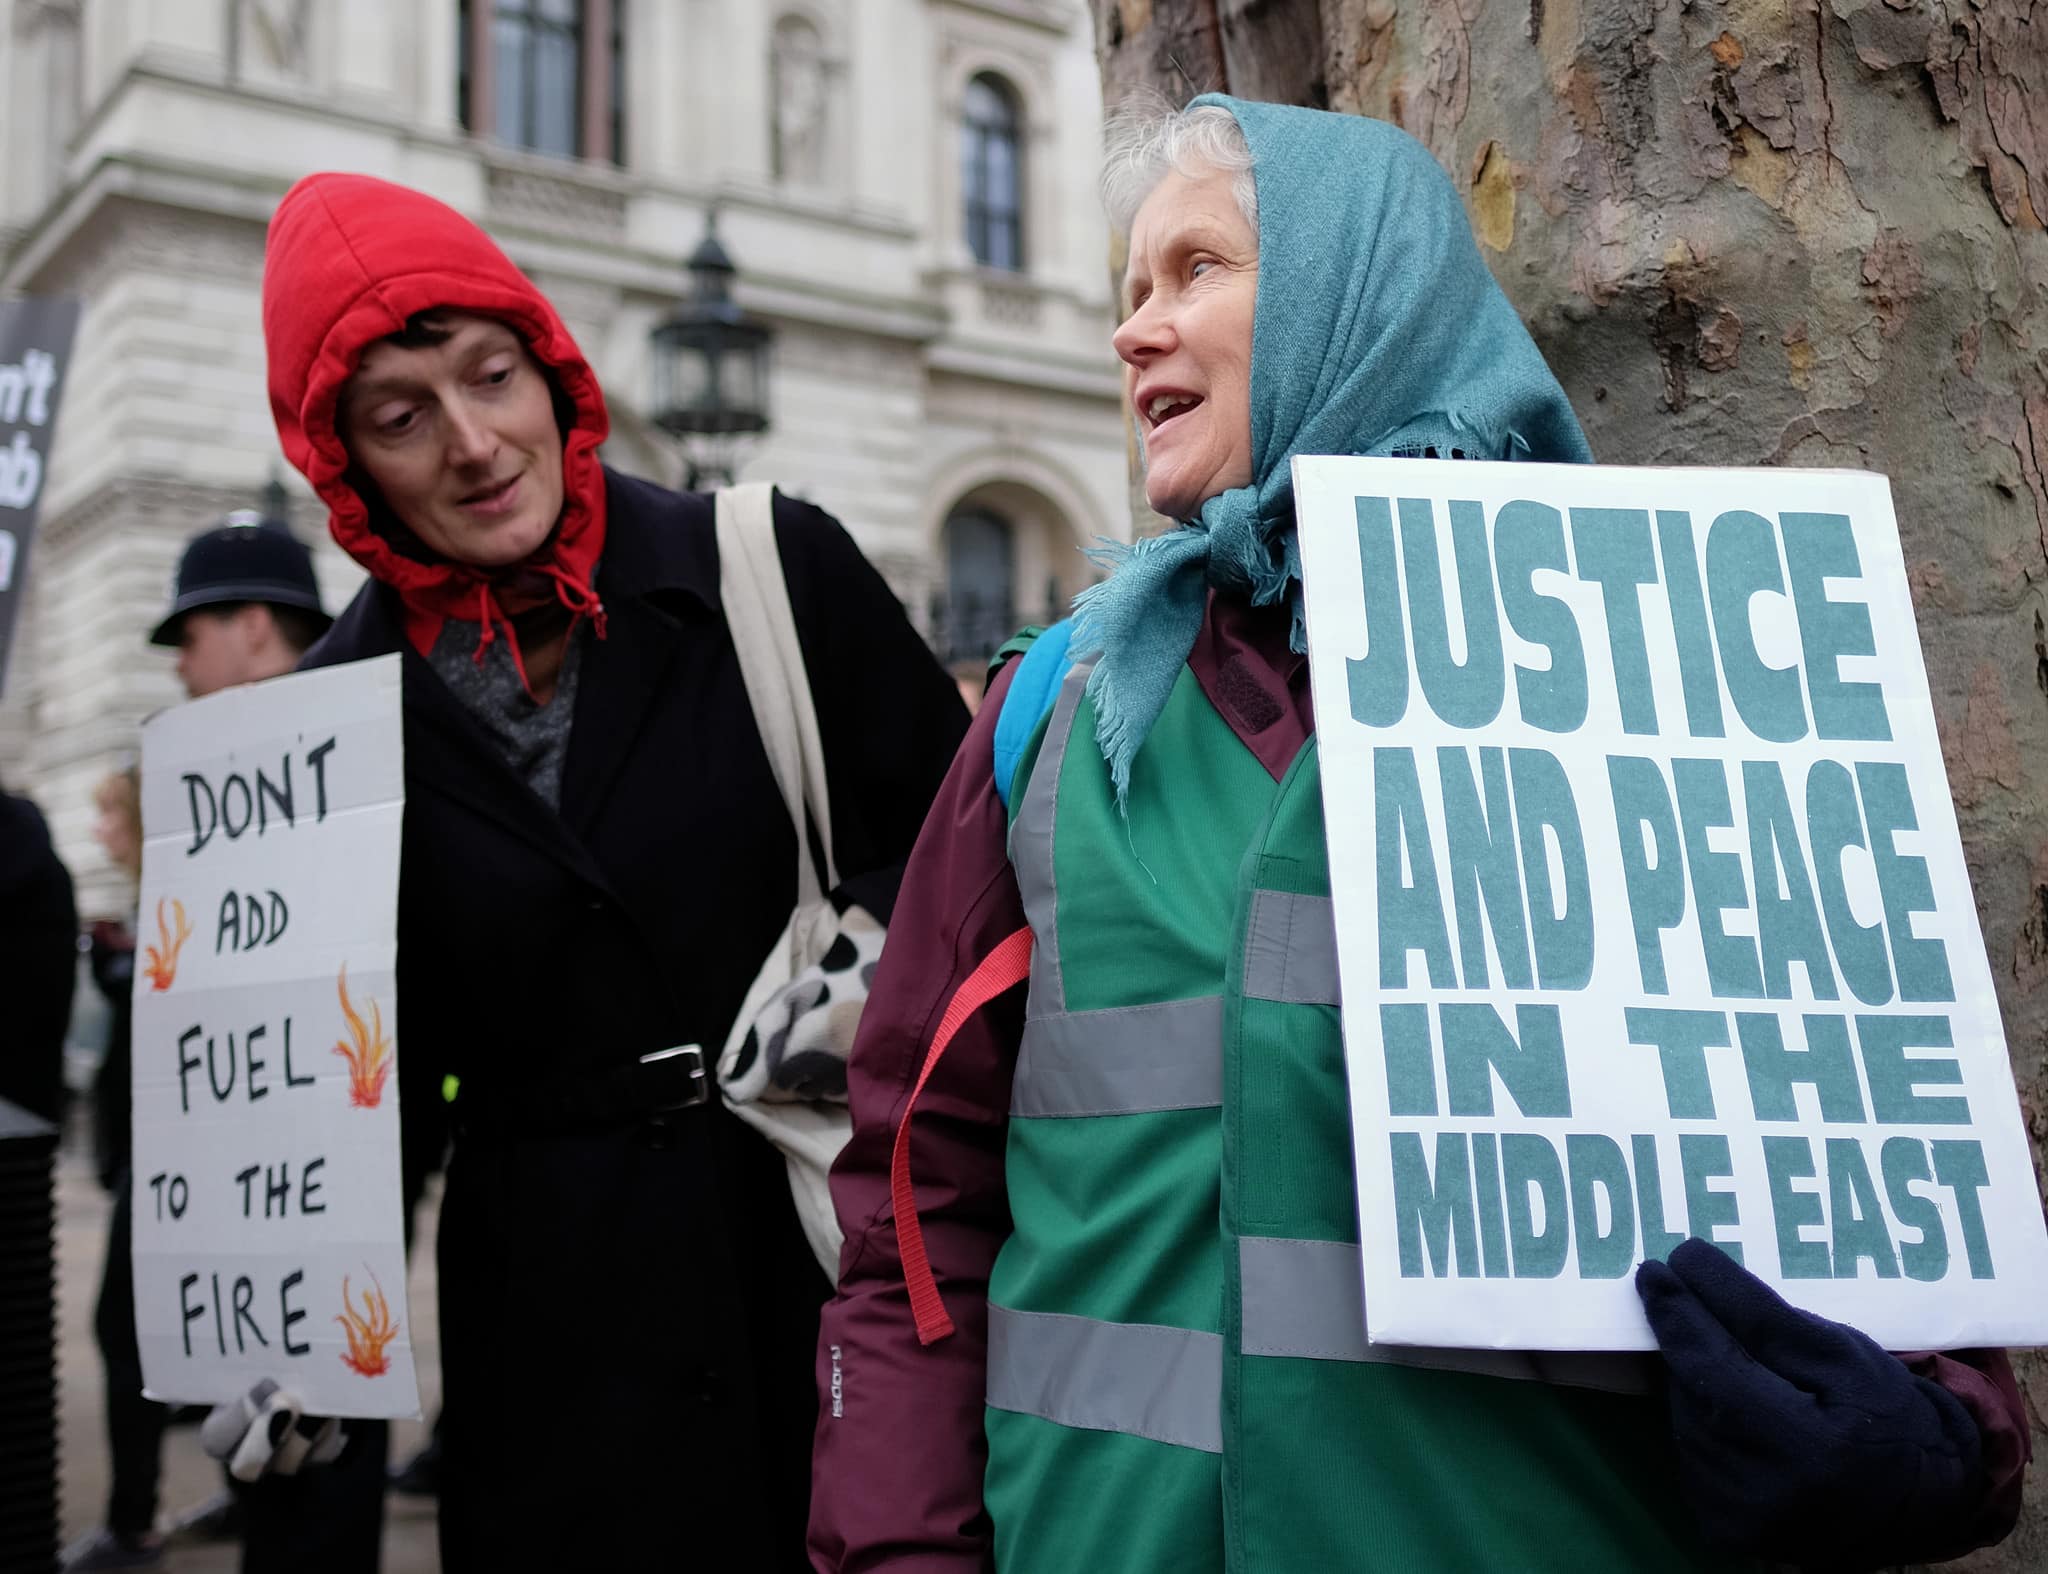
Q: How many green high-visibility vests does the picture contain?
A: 1